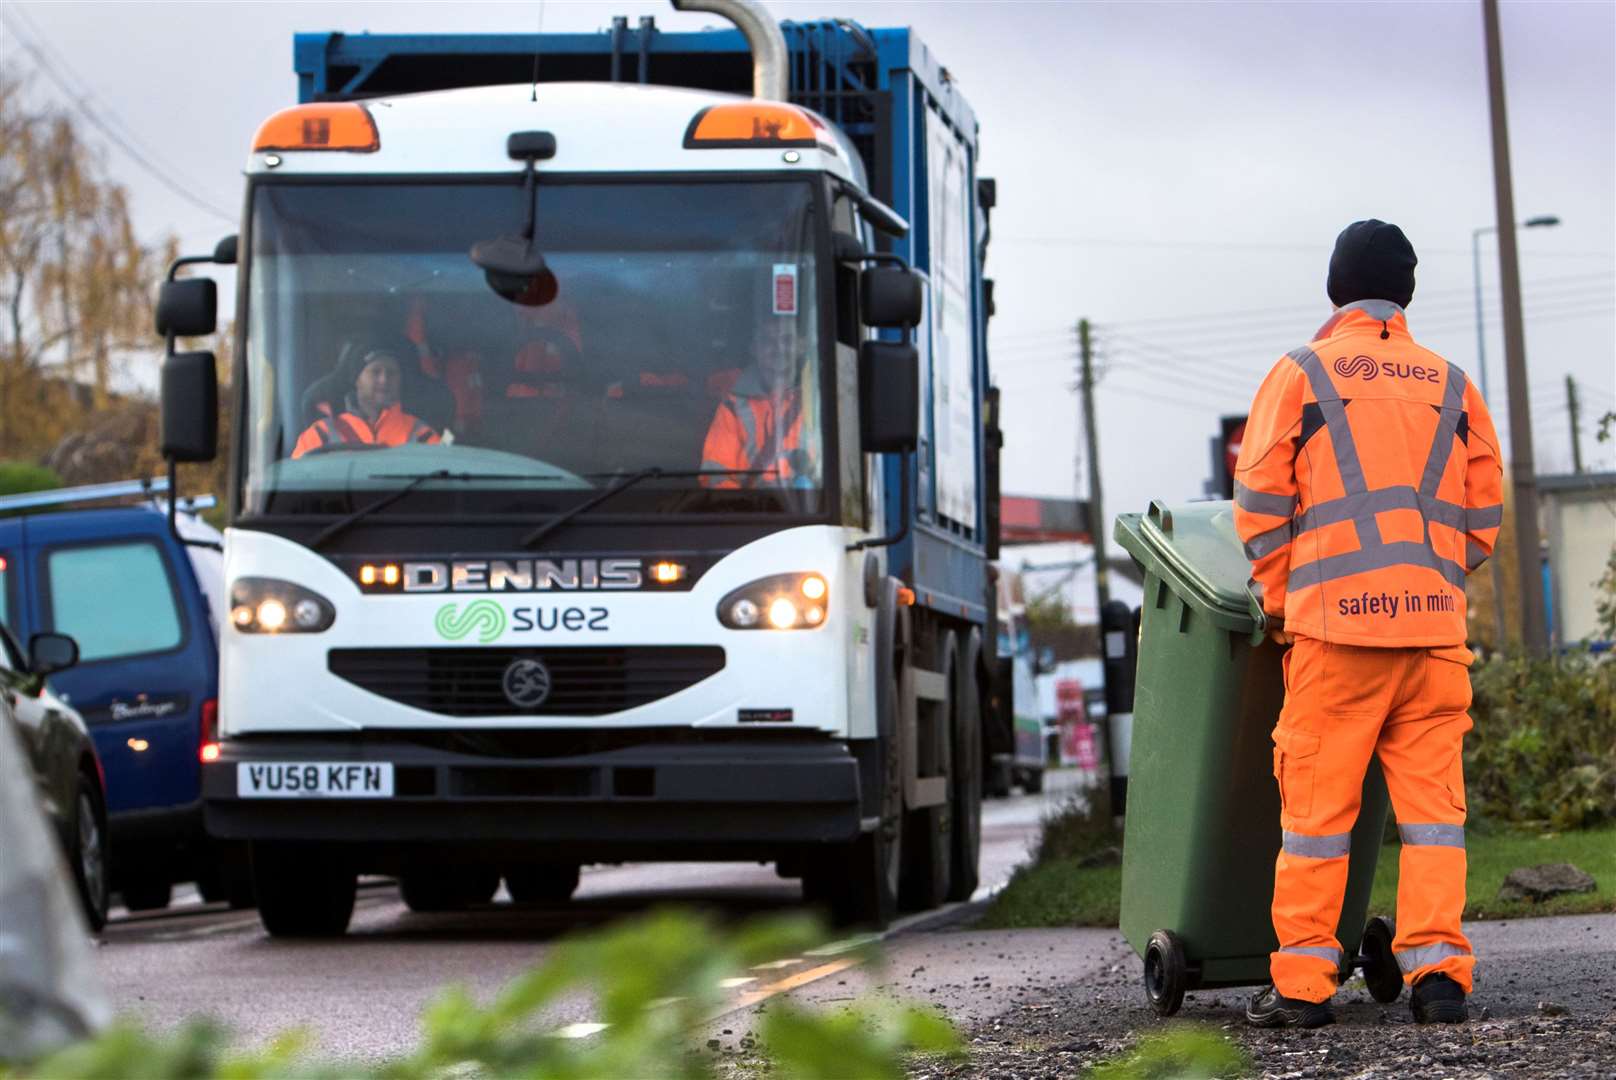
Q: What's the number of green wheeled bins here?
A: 1